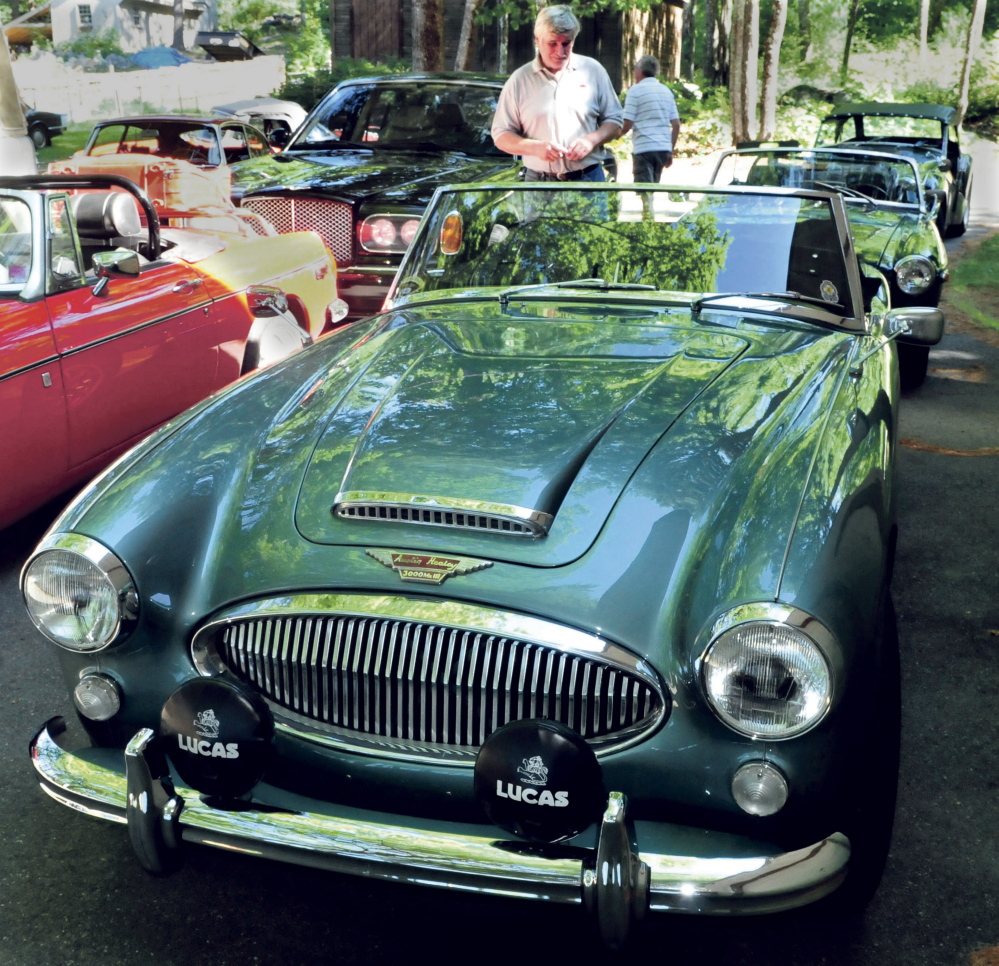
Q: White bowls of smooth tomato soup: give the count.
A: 0